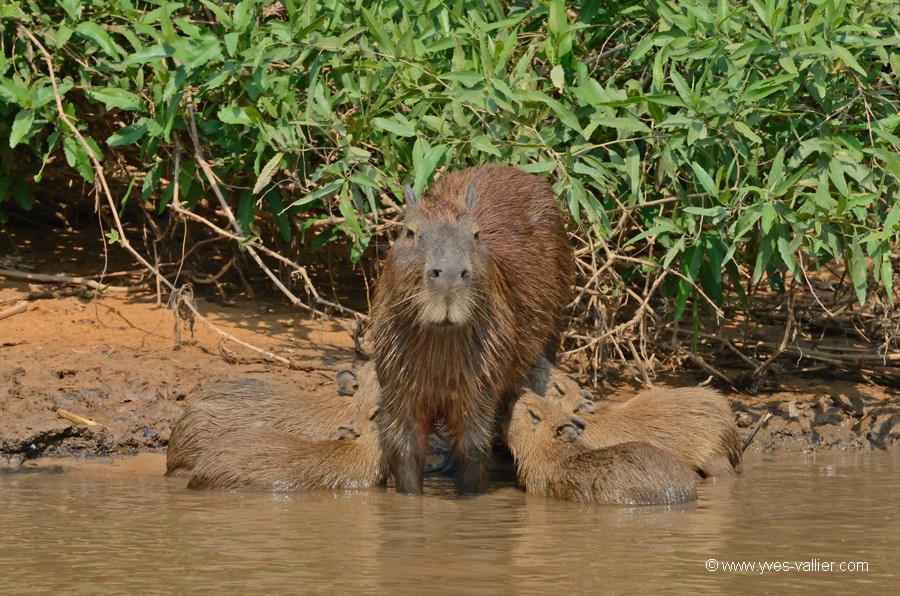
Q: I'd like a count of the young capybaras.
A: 4